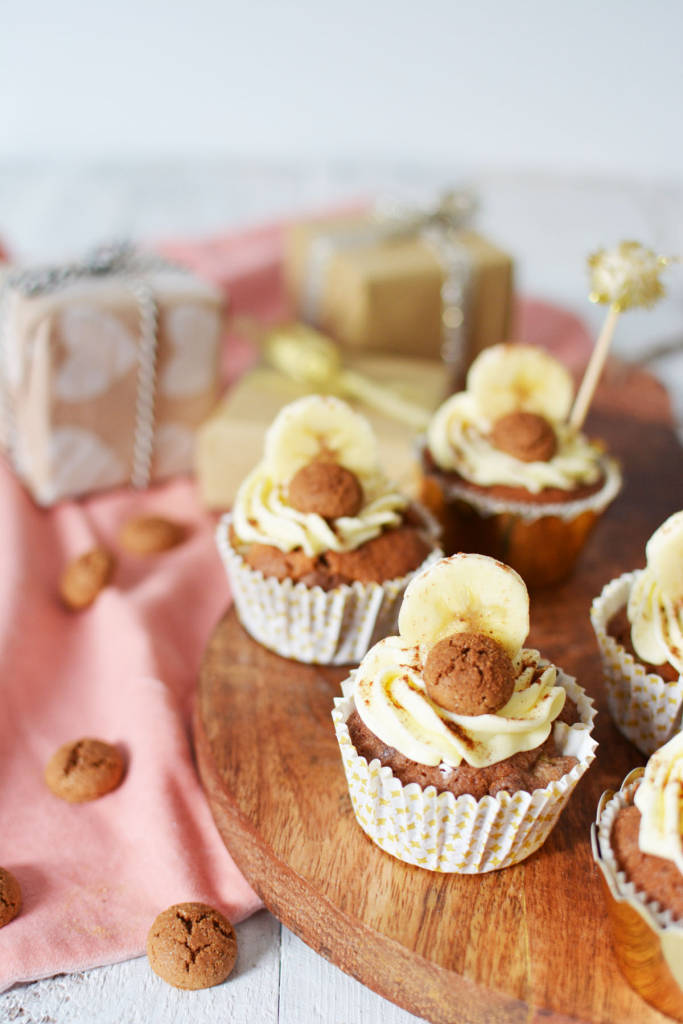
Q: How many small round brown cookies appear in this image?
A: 8